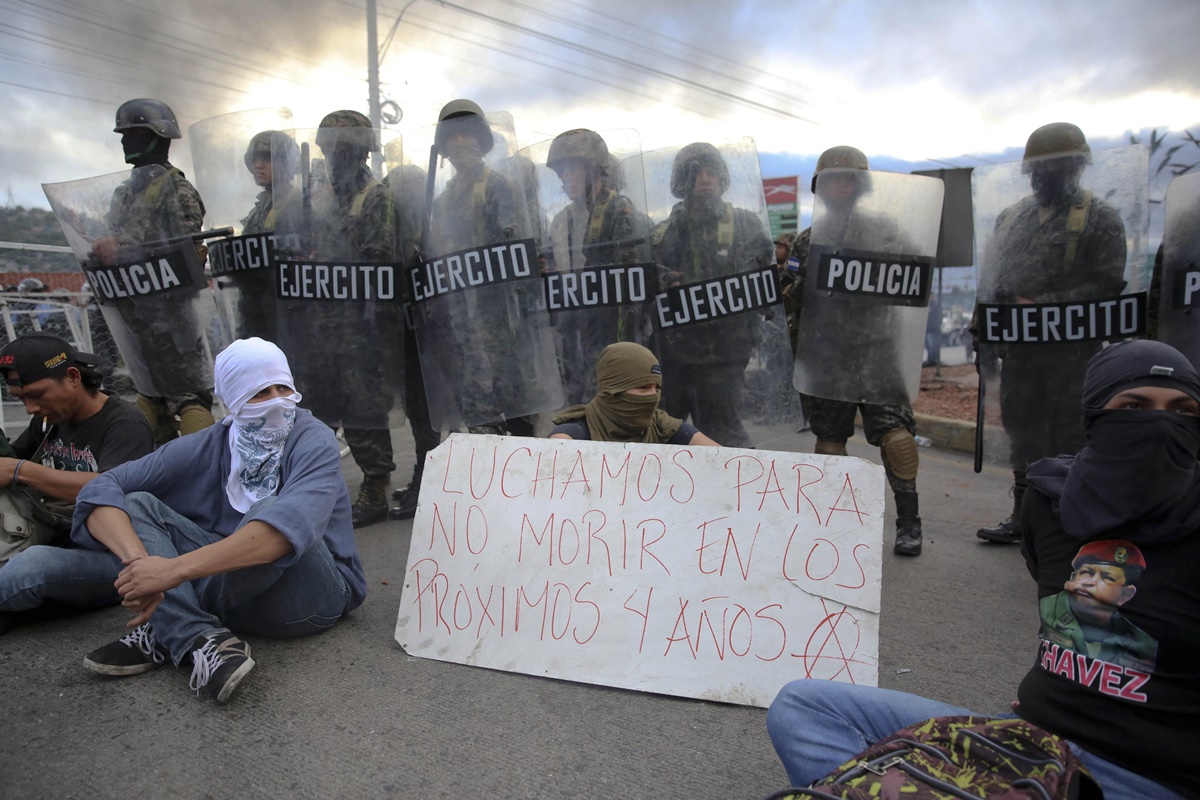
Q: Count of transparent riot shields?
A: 9